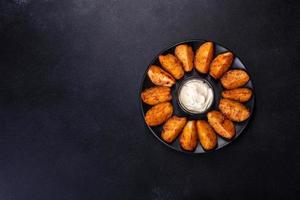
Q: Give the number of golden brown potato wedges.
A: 14